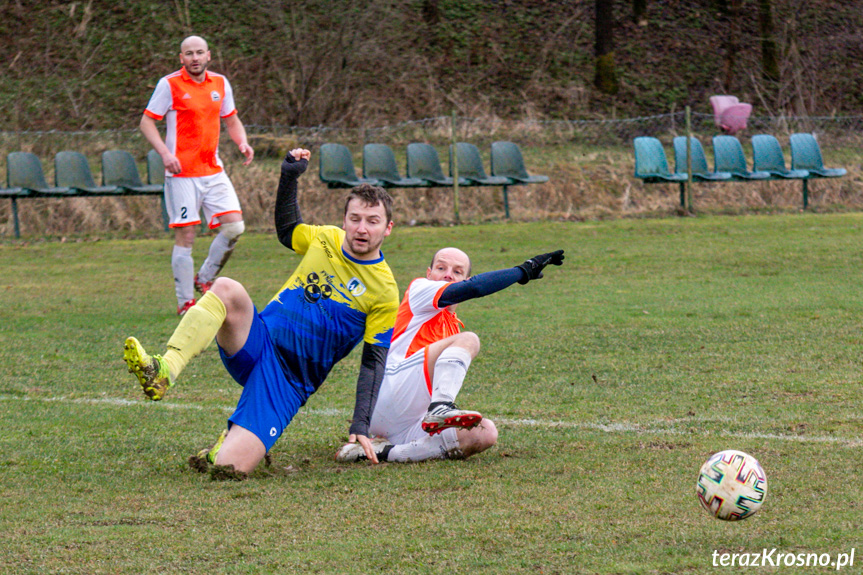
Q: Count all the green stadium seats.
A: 14